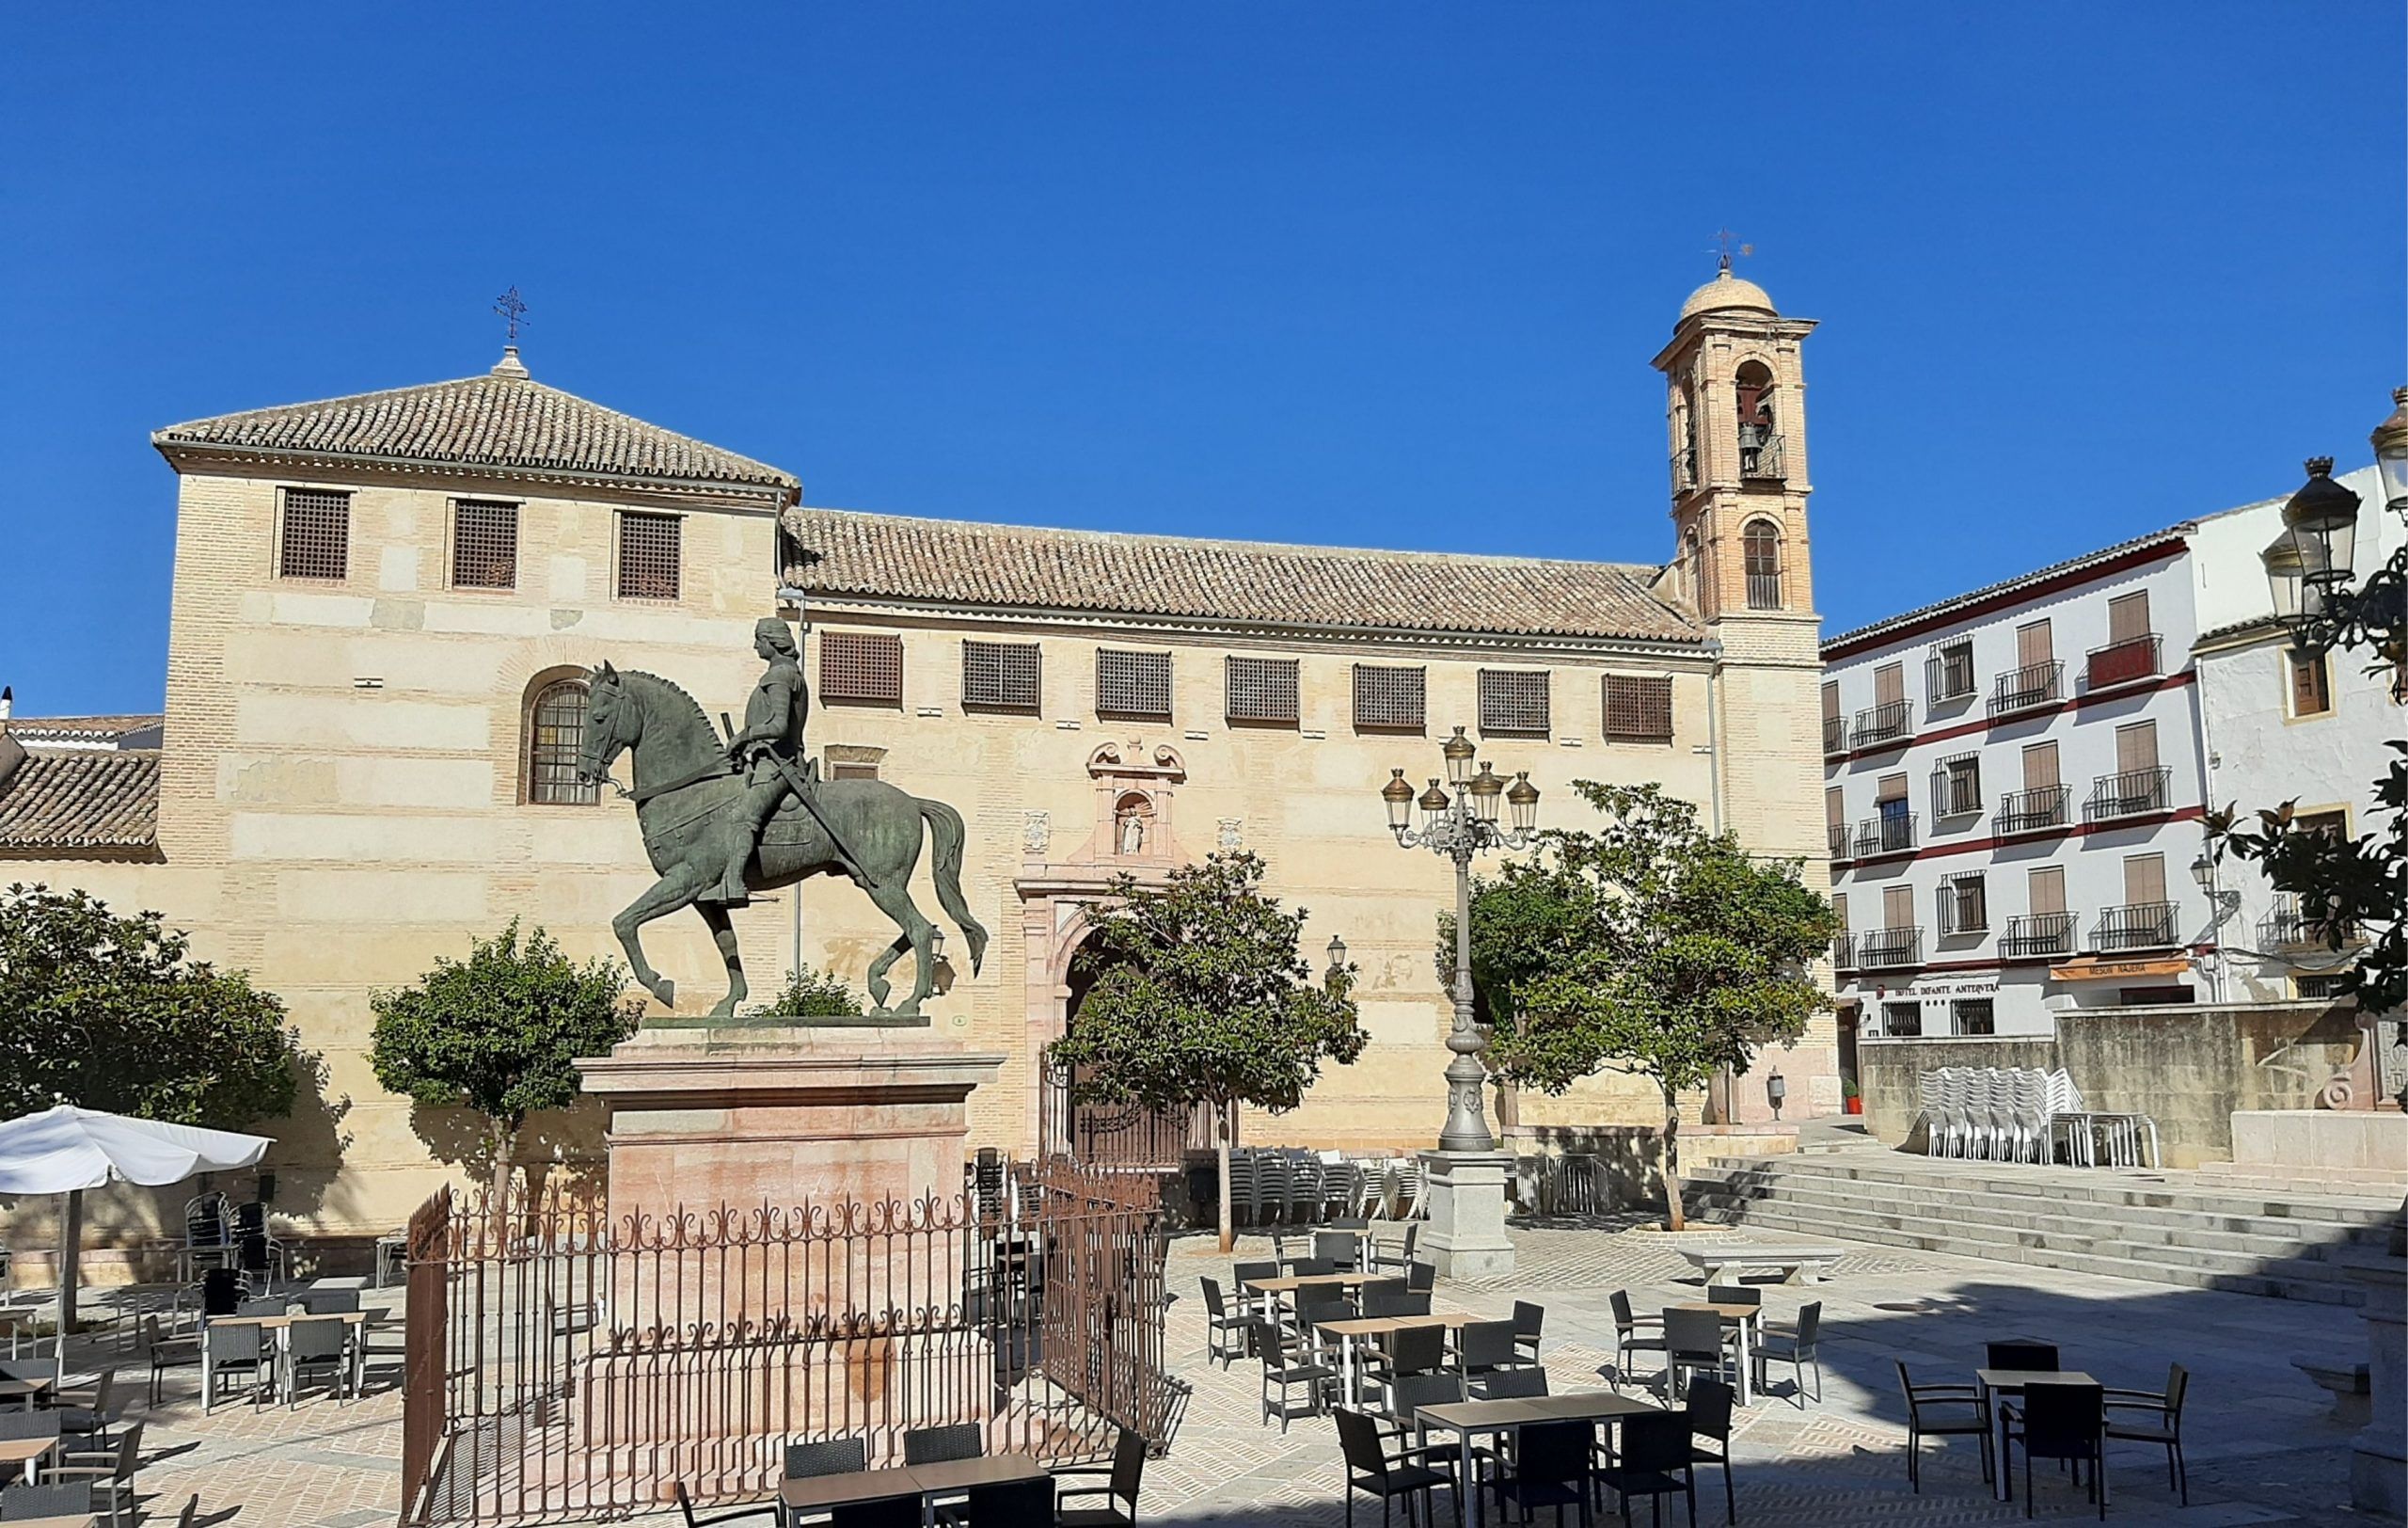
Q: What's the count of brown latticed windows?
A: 10